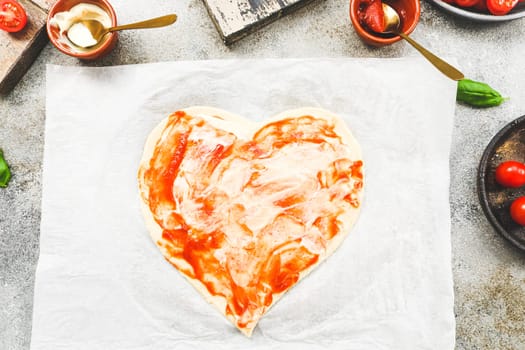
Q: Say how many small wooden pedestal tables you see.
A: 0